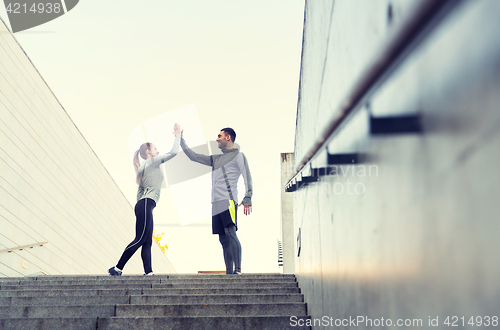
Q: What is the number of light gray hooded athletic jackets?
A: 1